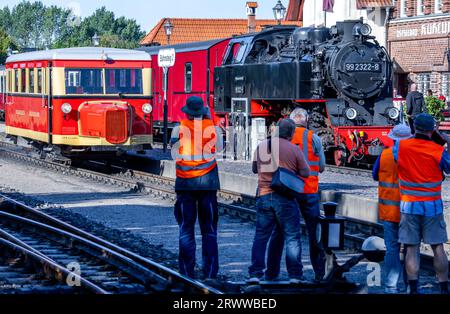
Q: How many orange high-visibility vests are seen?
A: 4